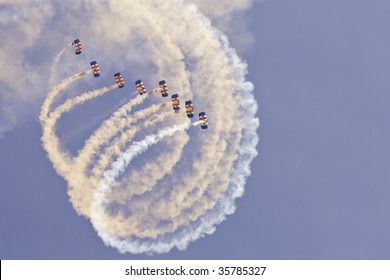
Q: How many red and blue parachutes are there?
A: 8